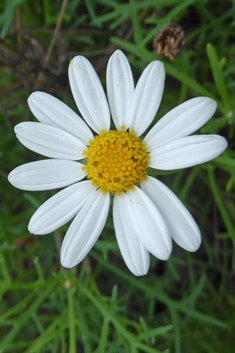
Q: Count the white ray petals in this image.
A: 13